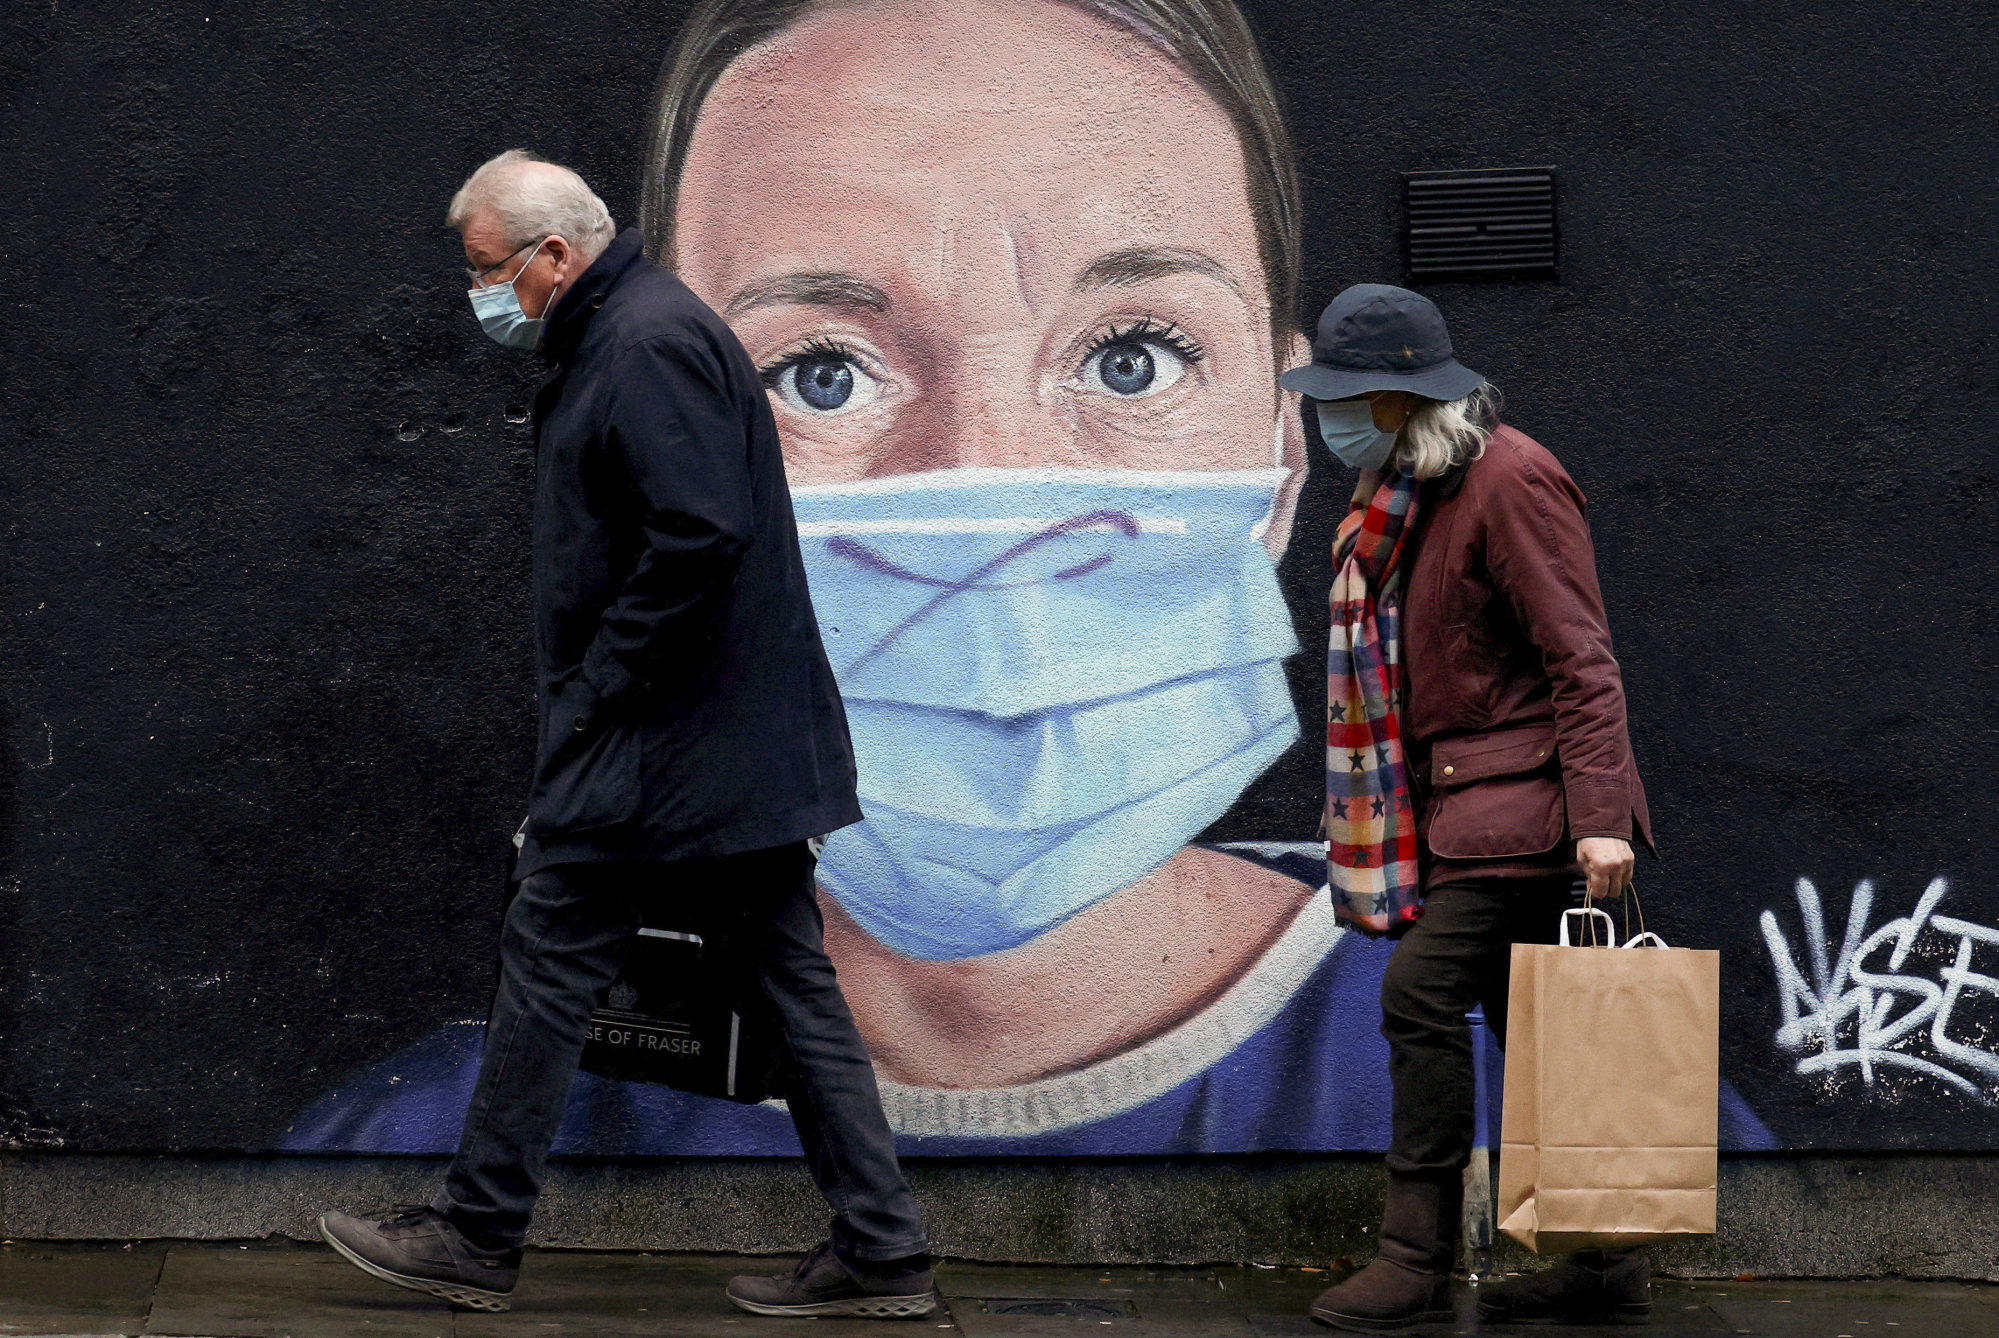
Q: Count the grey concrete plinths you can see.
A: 1